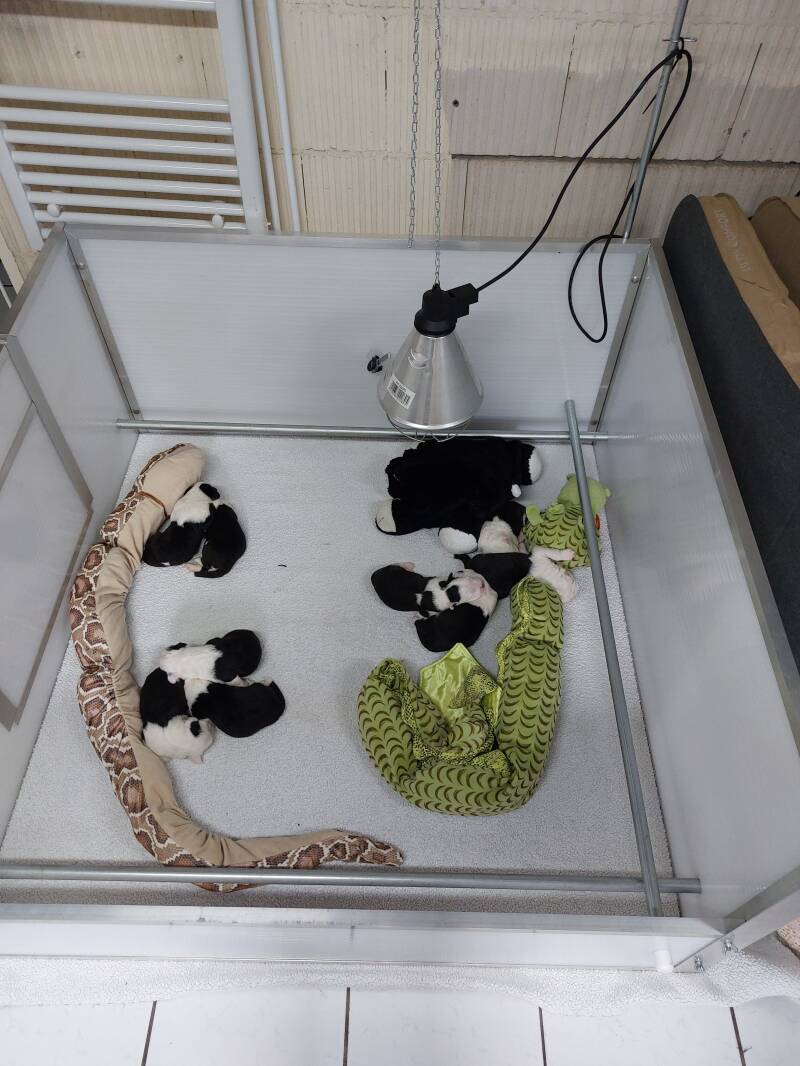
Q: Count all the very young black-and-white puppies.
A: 9